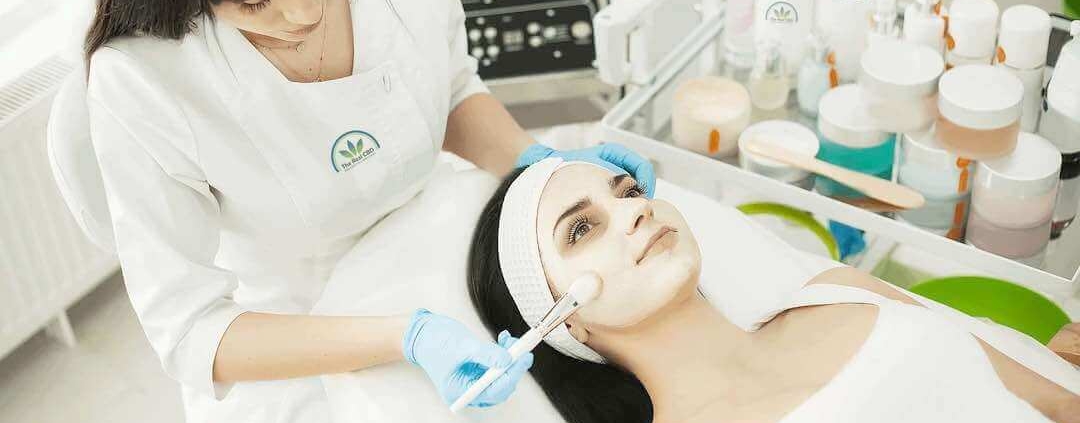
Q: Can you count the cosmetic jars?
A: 7